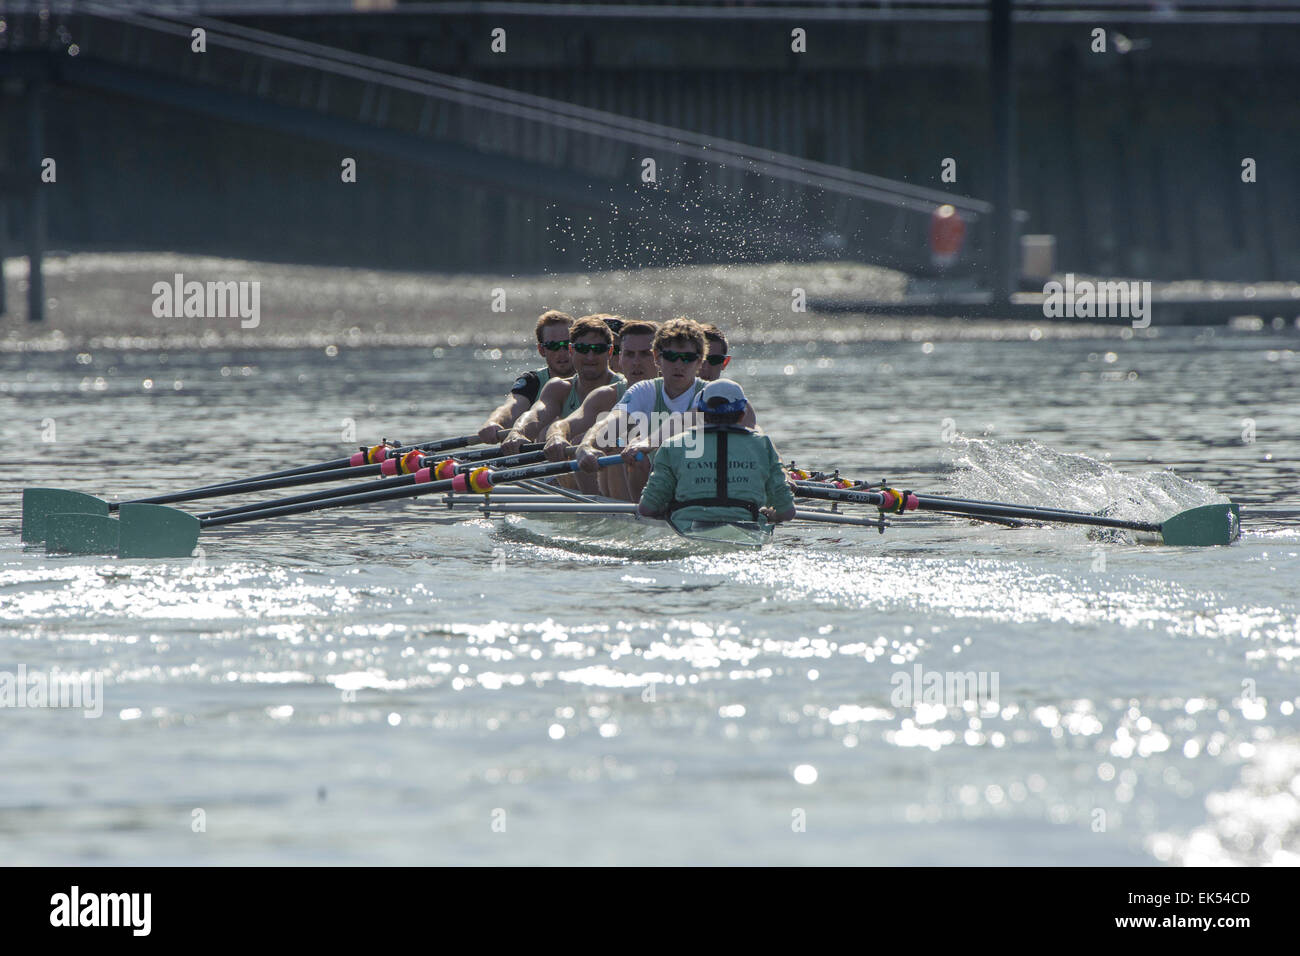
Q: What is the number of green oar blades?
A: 4